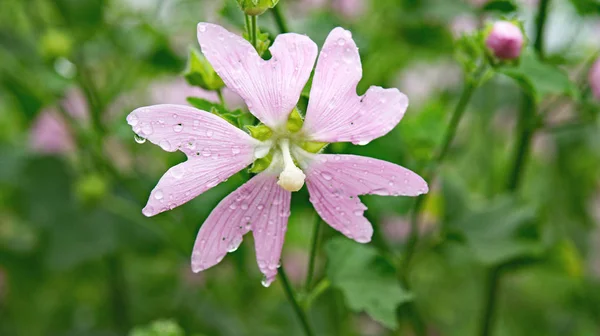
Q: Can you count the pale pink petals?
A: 5